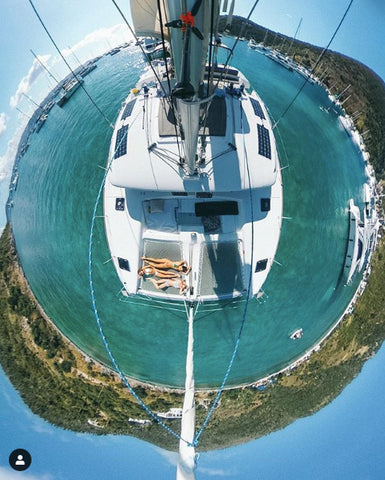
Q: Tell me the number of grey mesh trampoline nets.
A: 2